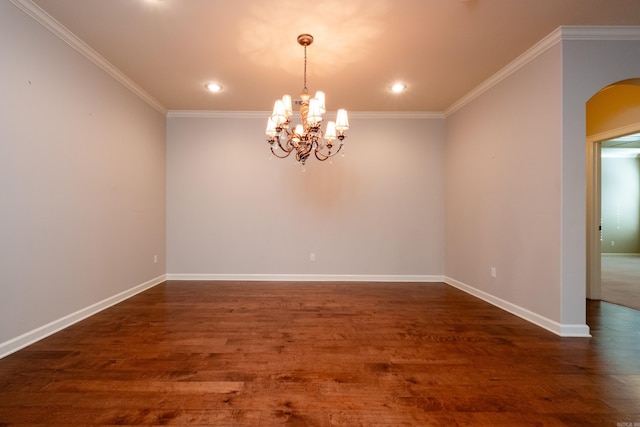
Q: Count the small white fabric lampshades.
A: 8